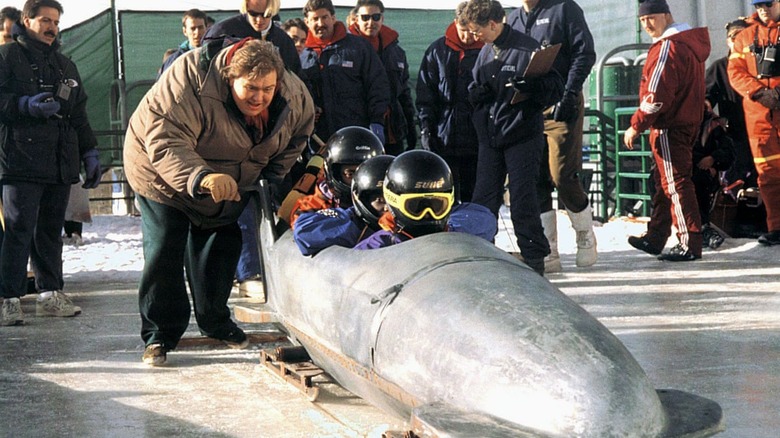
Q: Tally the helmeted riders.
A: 3